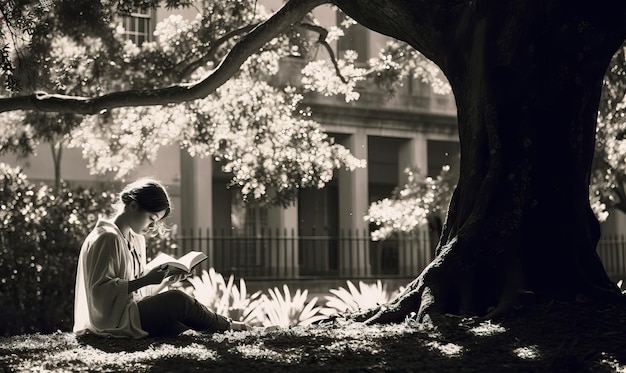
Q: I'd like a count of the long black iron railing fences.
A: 1